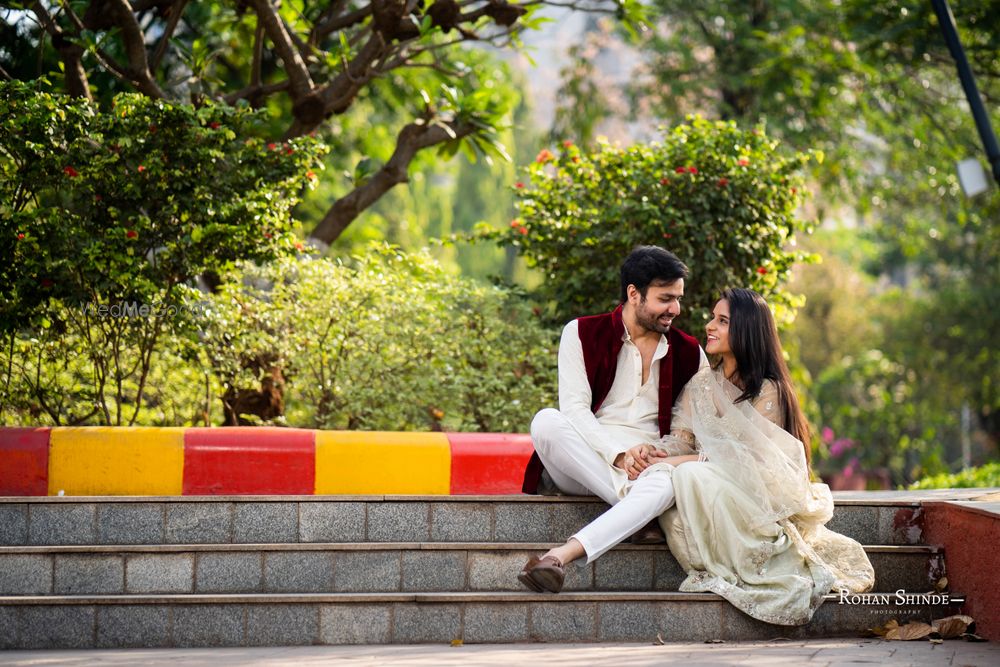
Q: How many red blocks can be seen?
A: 3